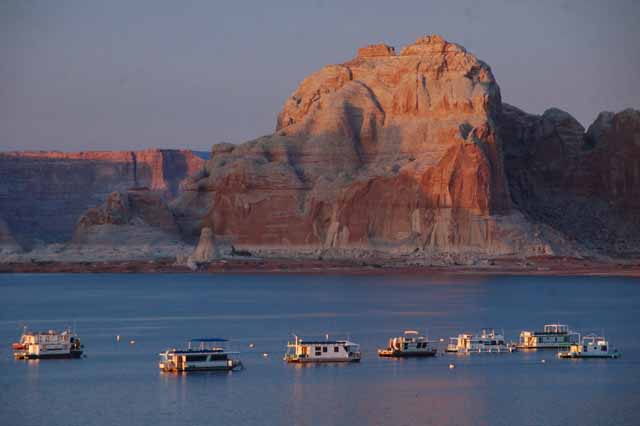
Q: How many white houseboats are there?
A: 7